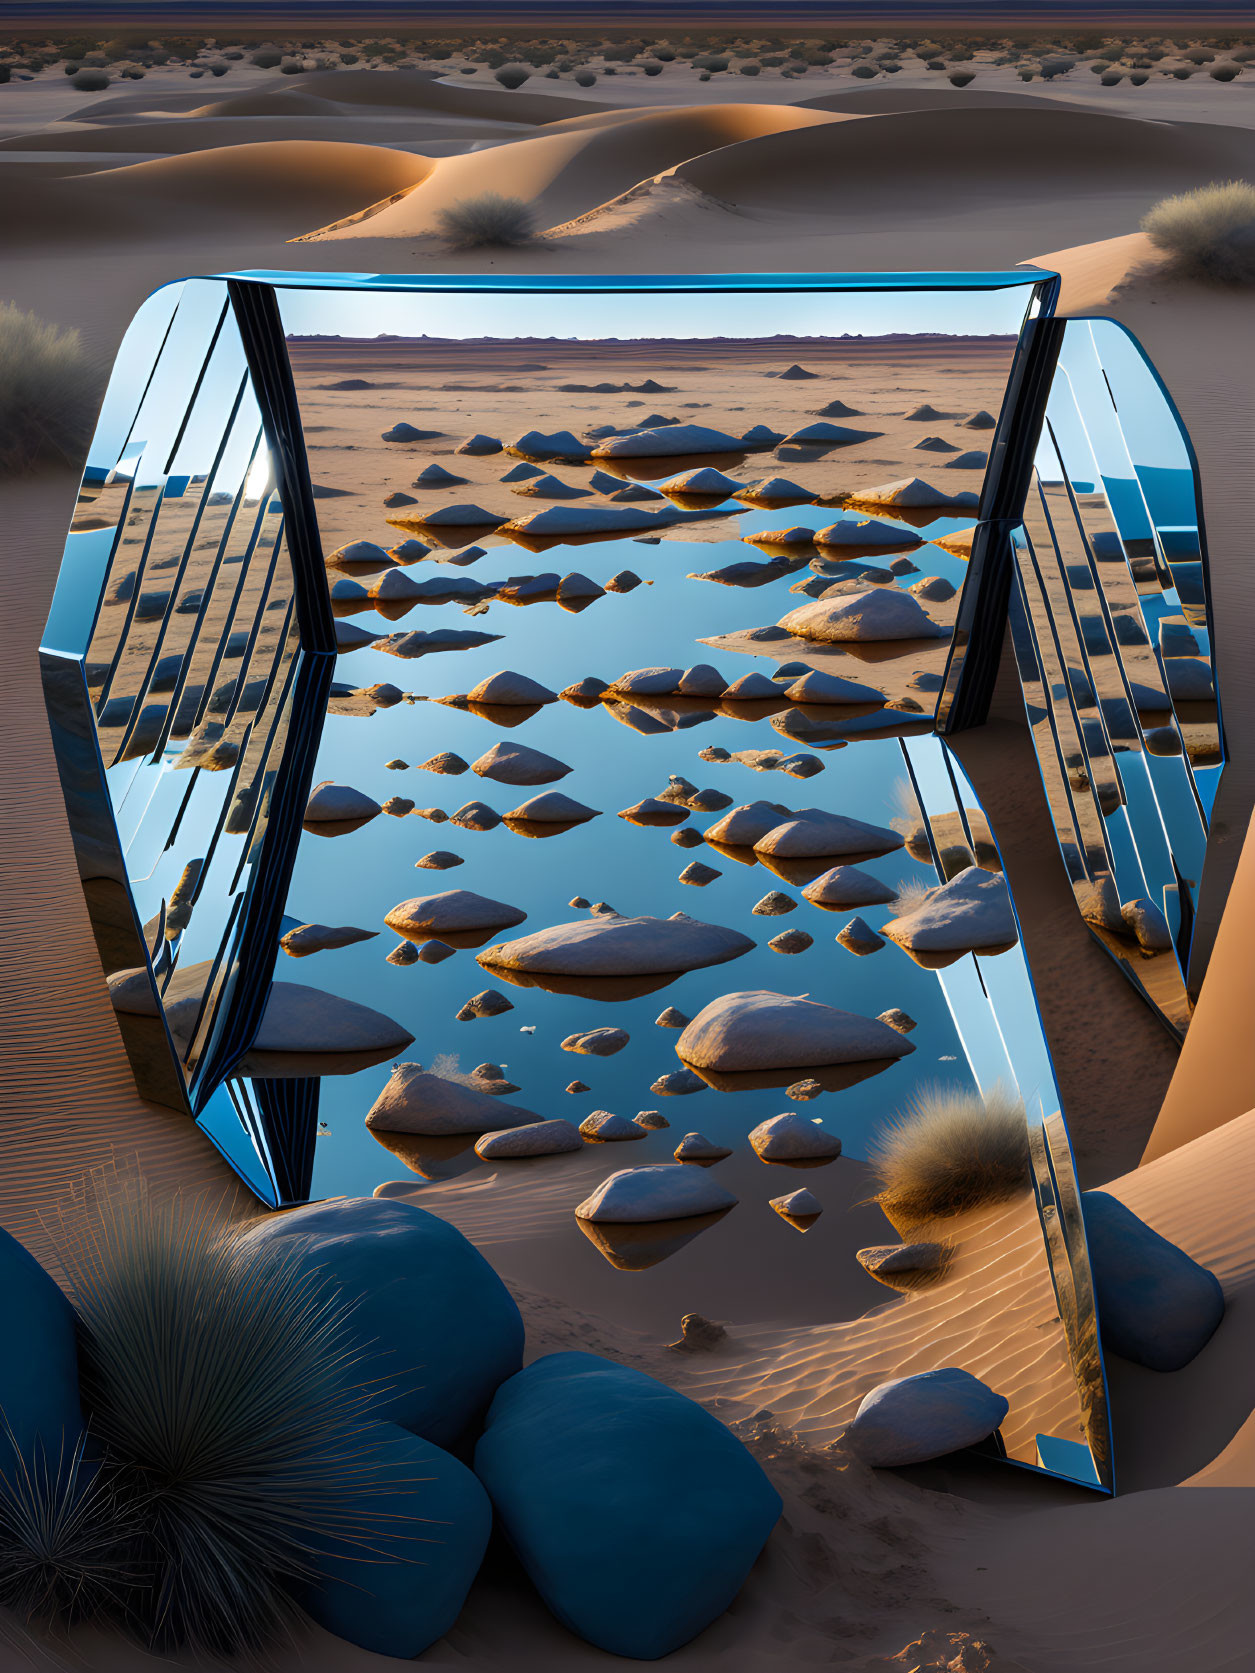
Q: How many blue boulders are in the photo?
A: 5